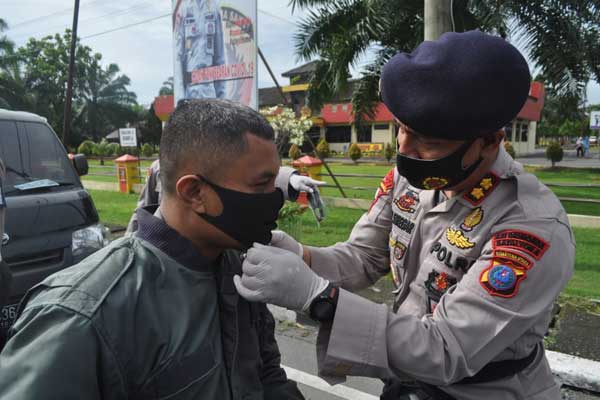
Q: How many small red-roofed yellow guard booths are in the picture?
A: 2